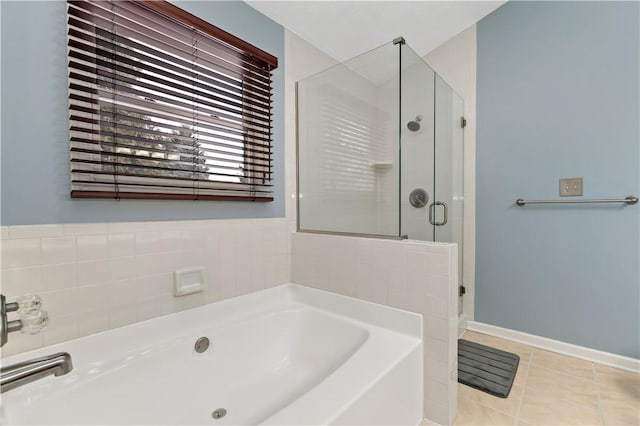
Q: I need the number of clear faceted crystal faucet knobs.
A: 2